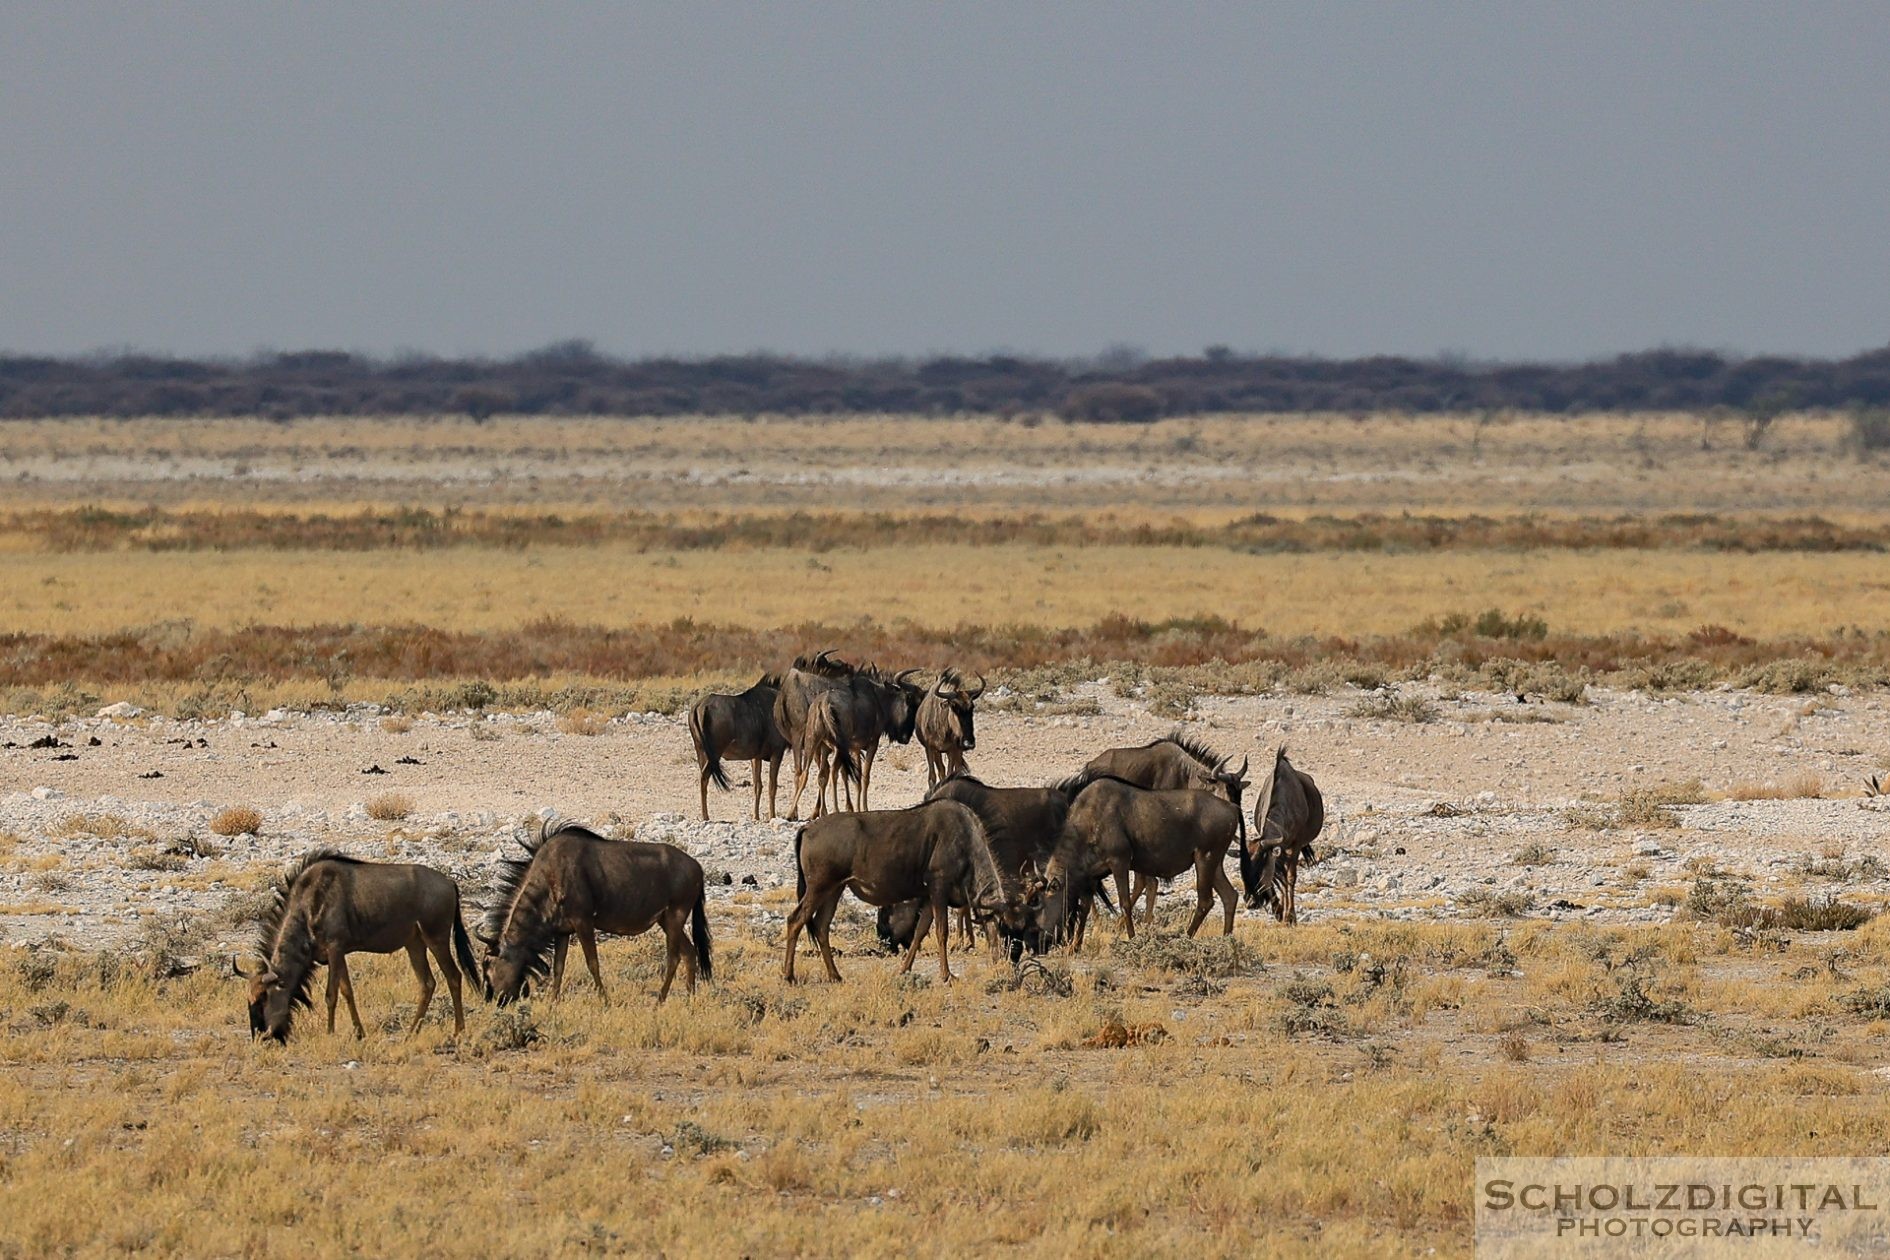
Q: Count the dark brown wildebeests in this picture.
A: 11